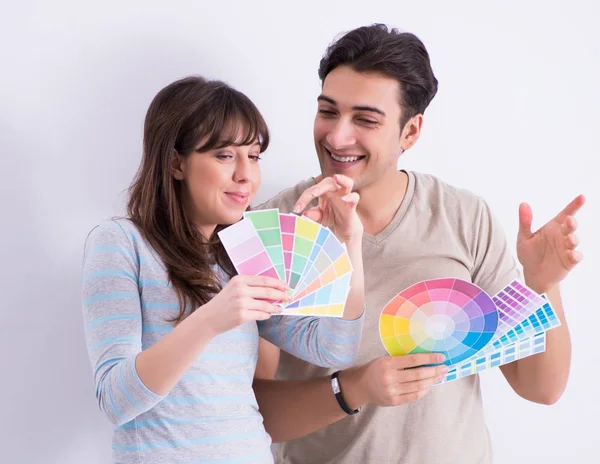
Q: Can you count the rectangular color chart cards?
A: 12